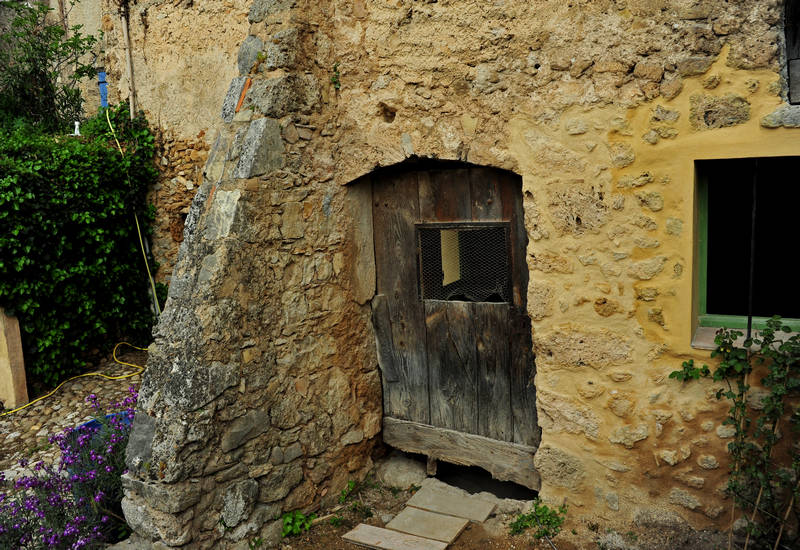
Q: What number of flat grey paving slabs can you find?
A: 3